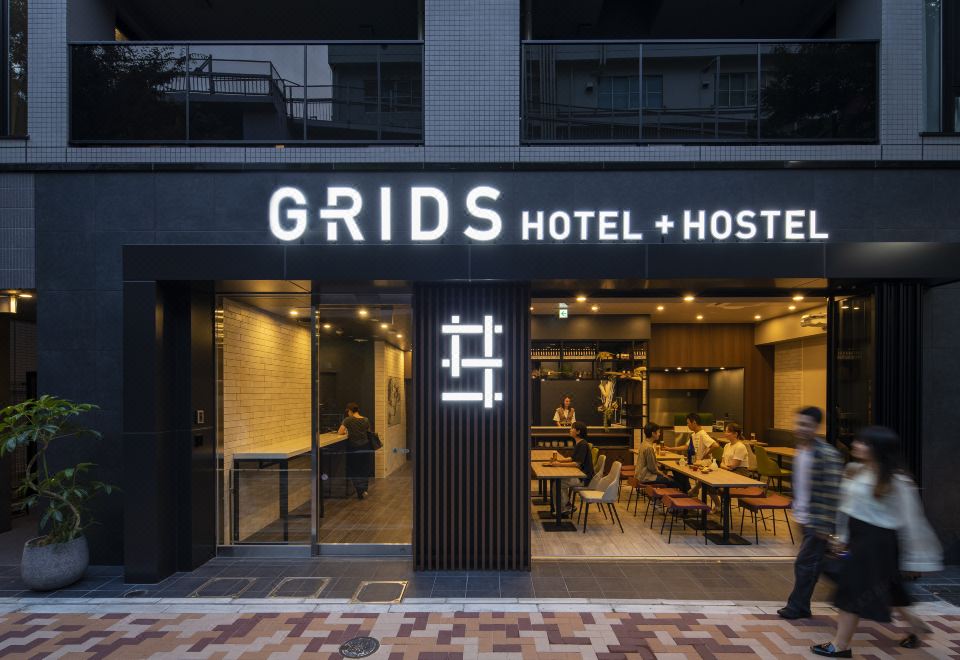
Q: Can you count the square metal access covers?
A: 3